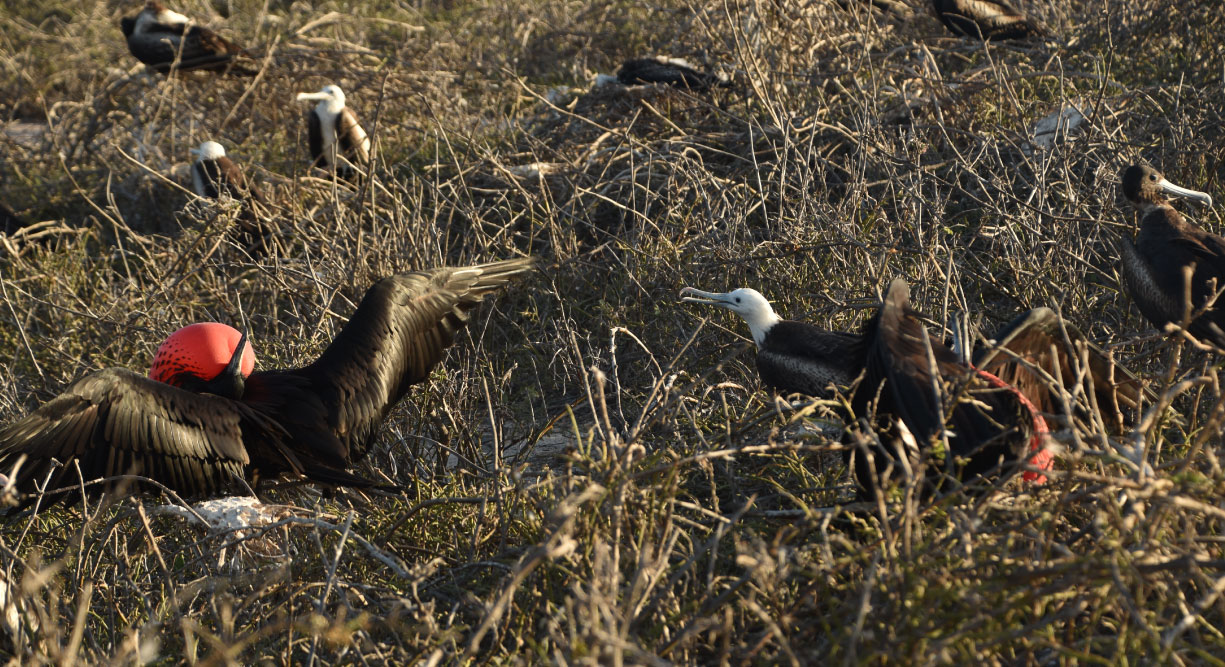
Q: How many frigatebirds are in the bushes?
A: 9